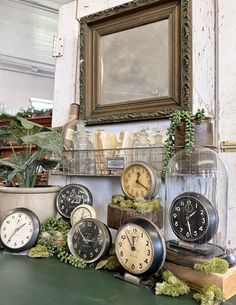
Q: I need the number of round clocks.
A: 7